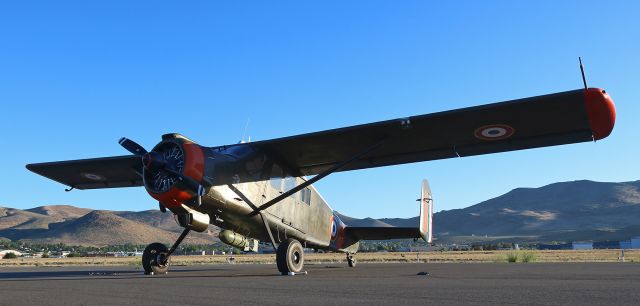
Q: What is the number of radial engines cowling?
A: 1